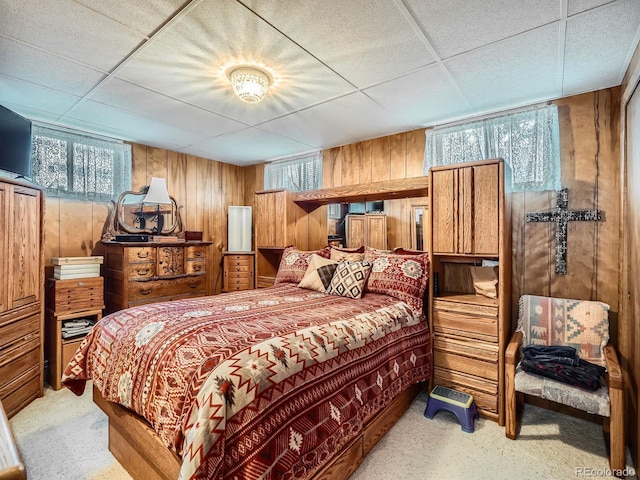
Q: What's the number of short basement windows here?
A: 3